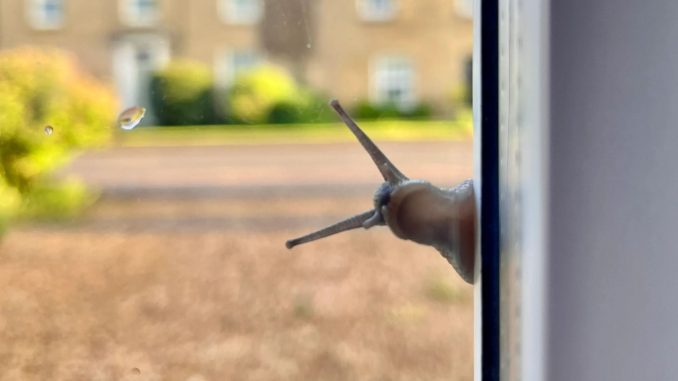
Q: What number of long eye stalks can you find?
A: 2